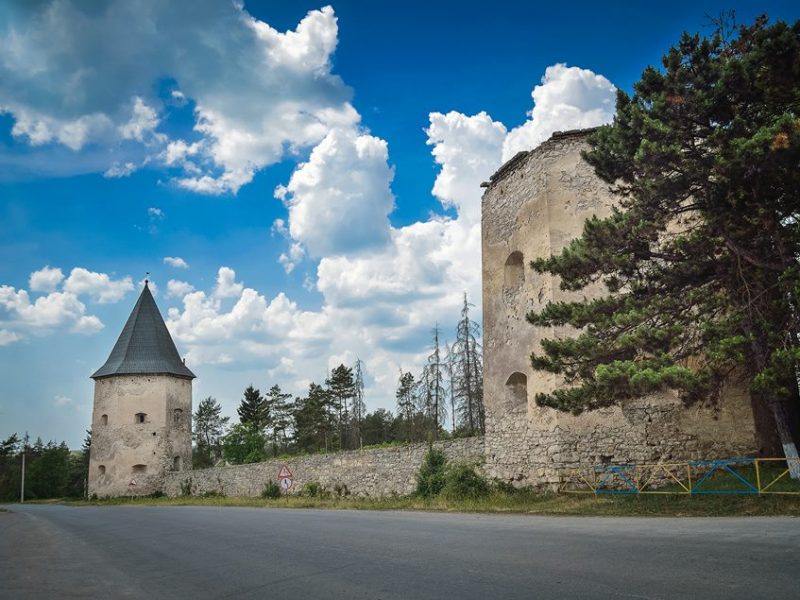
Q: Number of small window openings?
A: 8